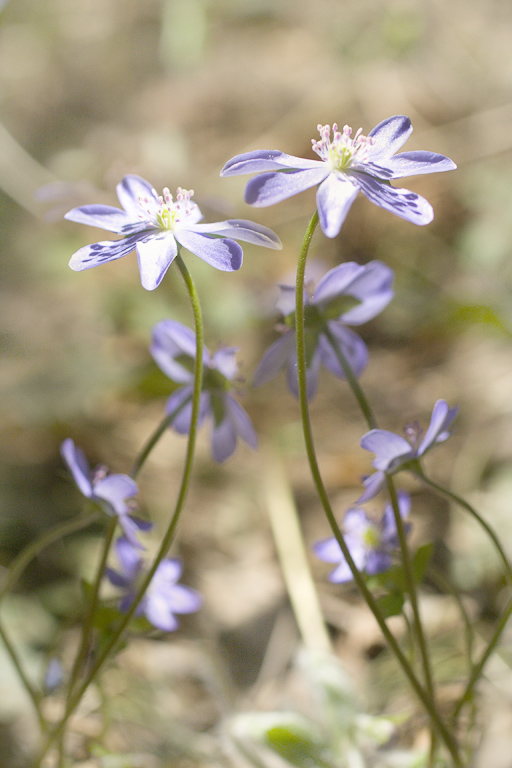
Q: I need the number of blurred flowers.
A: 6